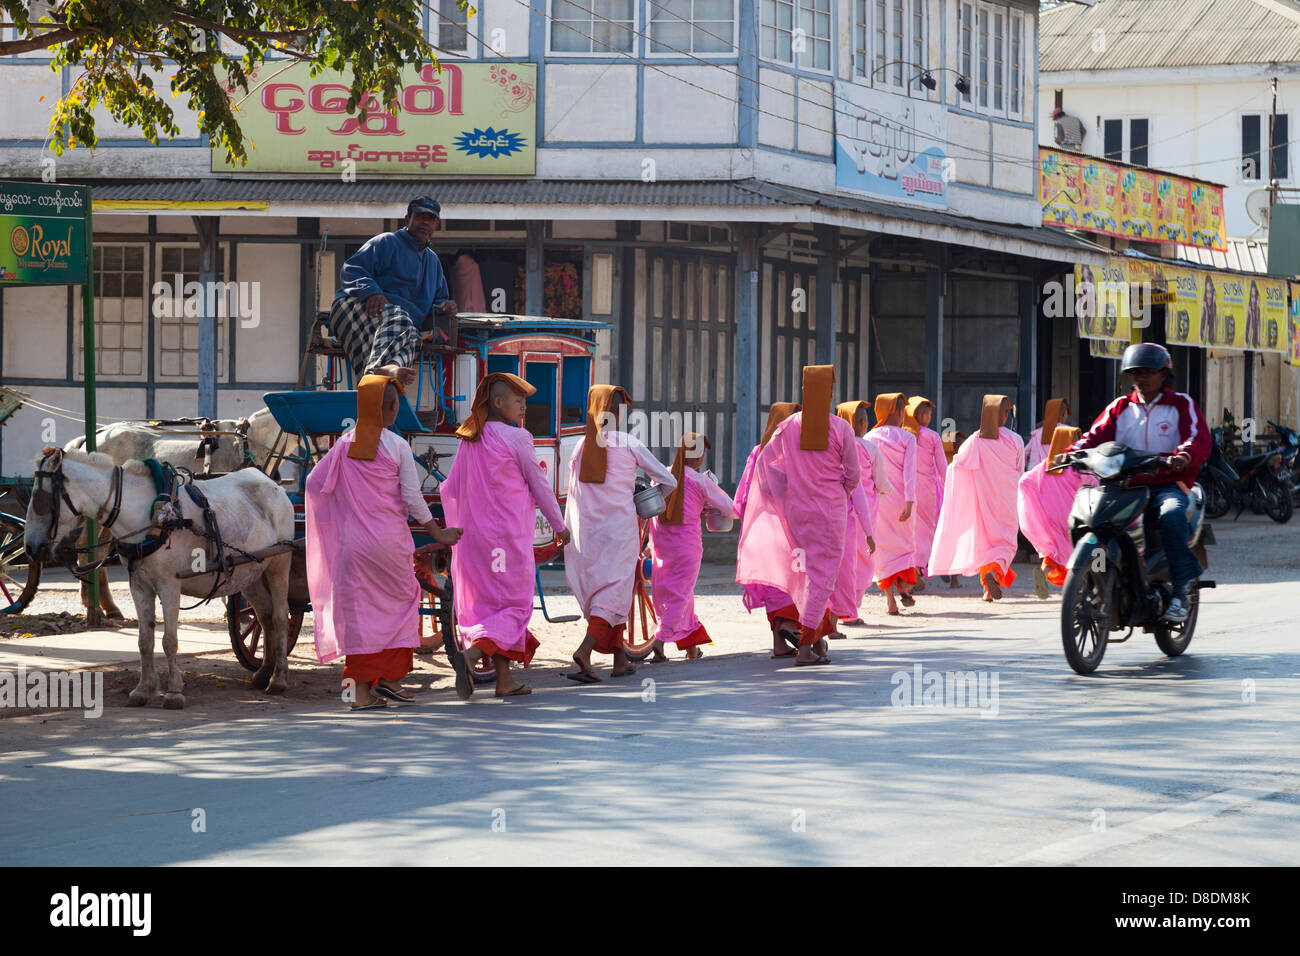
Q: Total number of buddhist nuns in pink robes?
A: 13